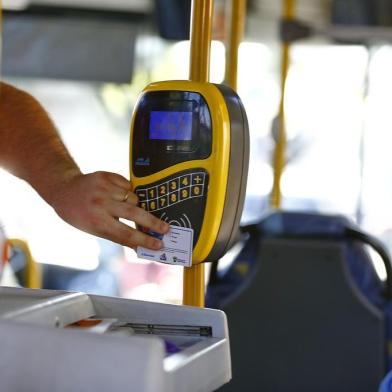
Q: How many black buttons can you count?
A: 12